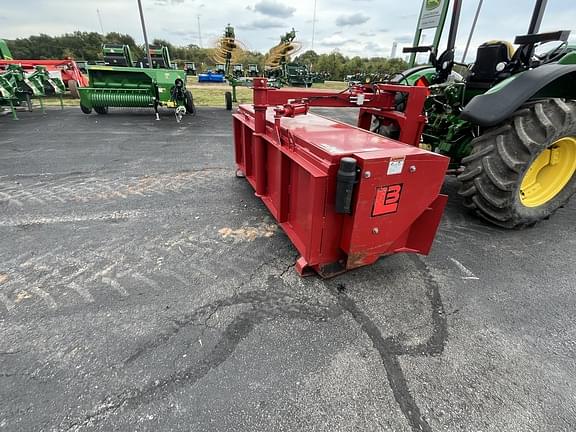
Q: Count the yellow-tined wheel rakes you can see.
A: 2